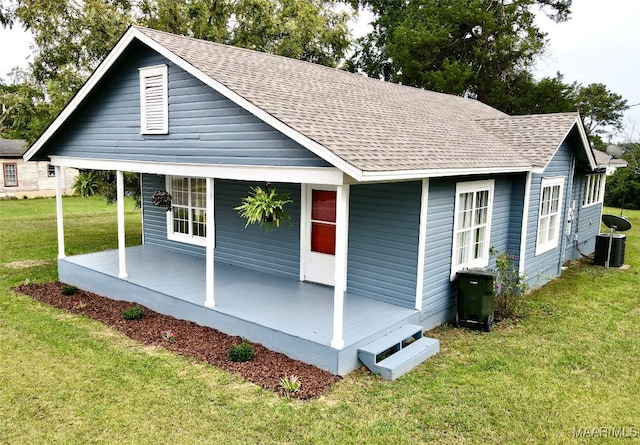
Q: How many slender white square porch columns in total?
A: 4